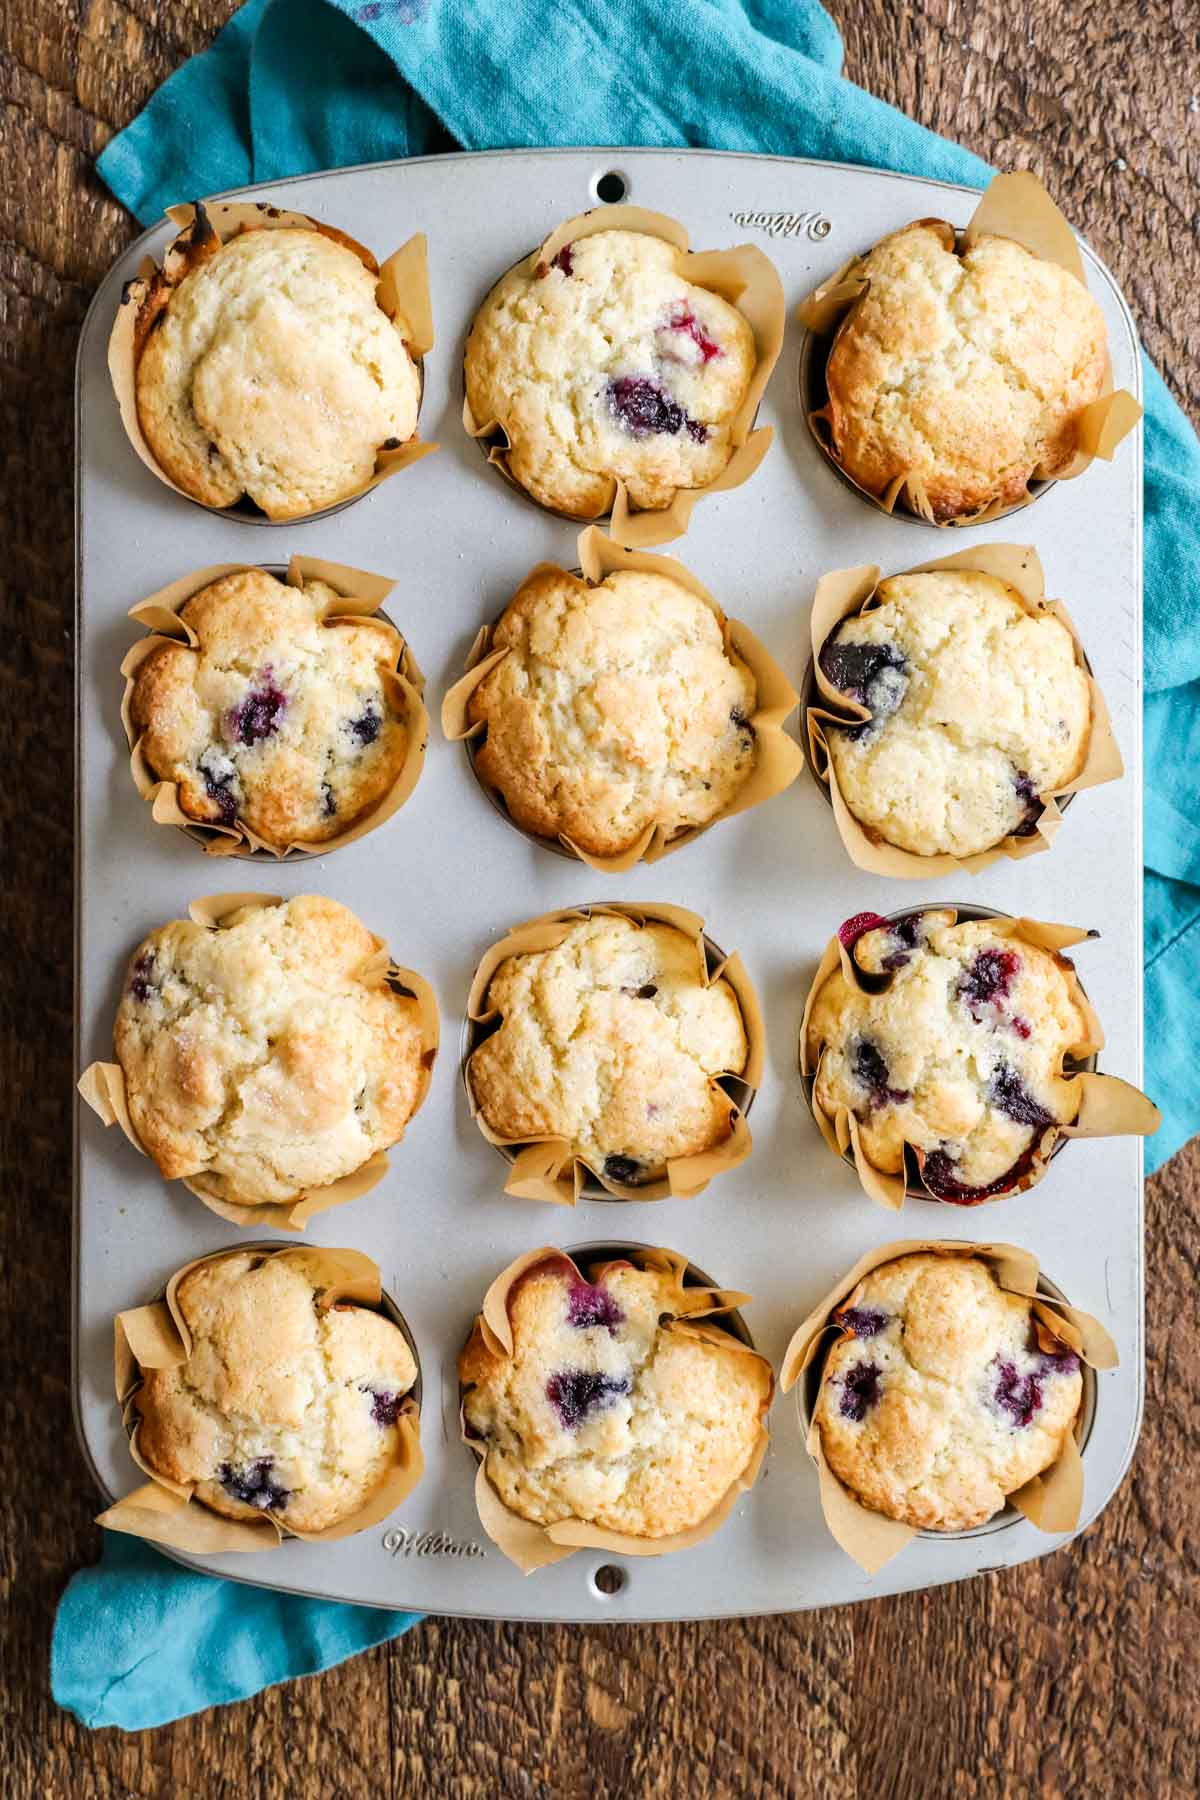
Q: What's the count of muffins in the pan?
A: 12